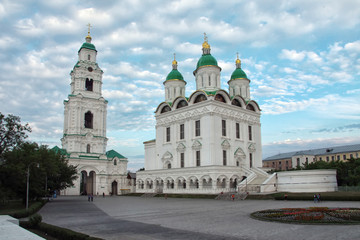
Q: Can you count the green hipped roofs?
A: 2